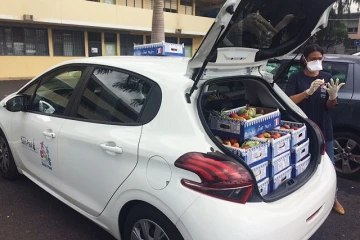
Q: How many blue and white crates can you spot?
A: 11